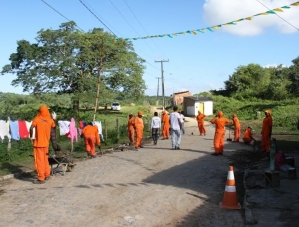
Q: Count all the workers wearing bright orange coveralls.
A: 10